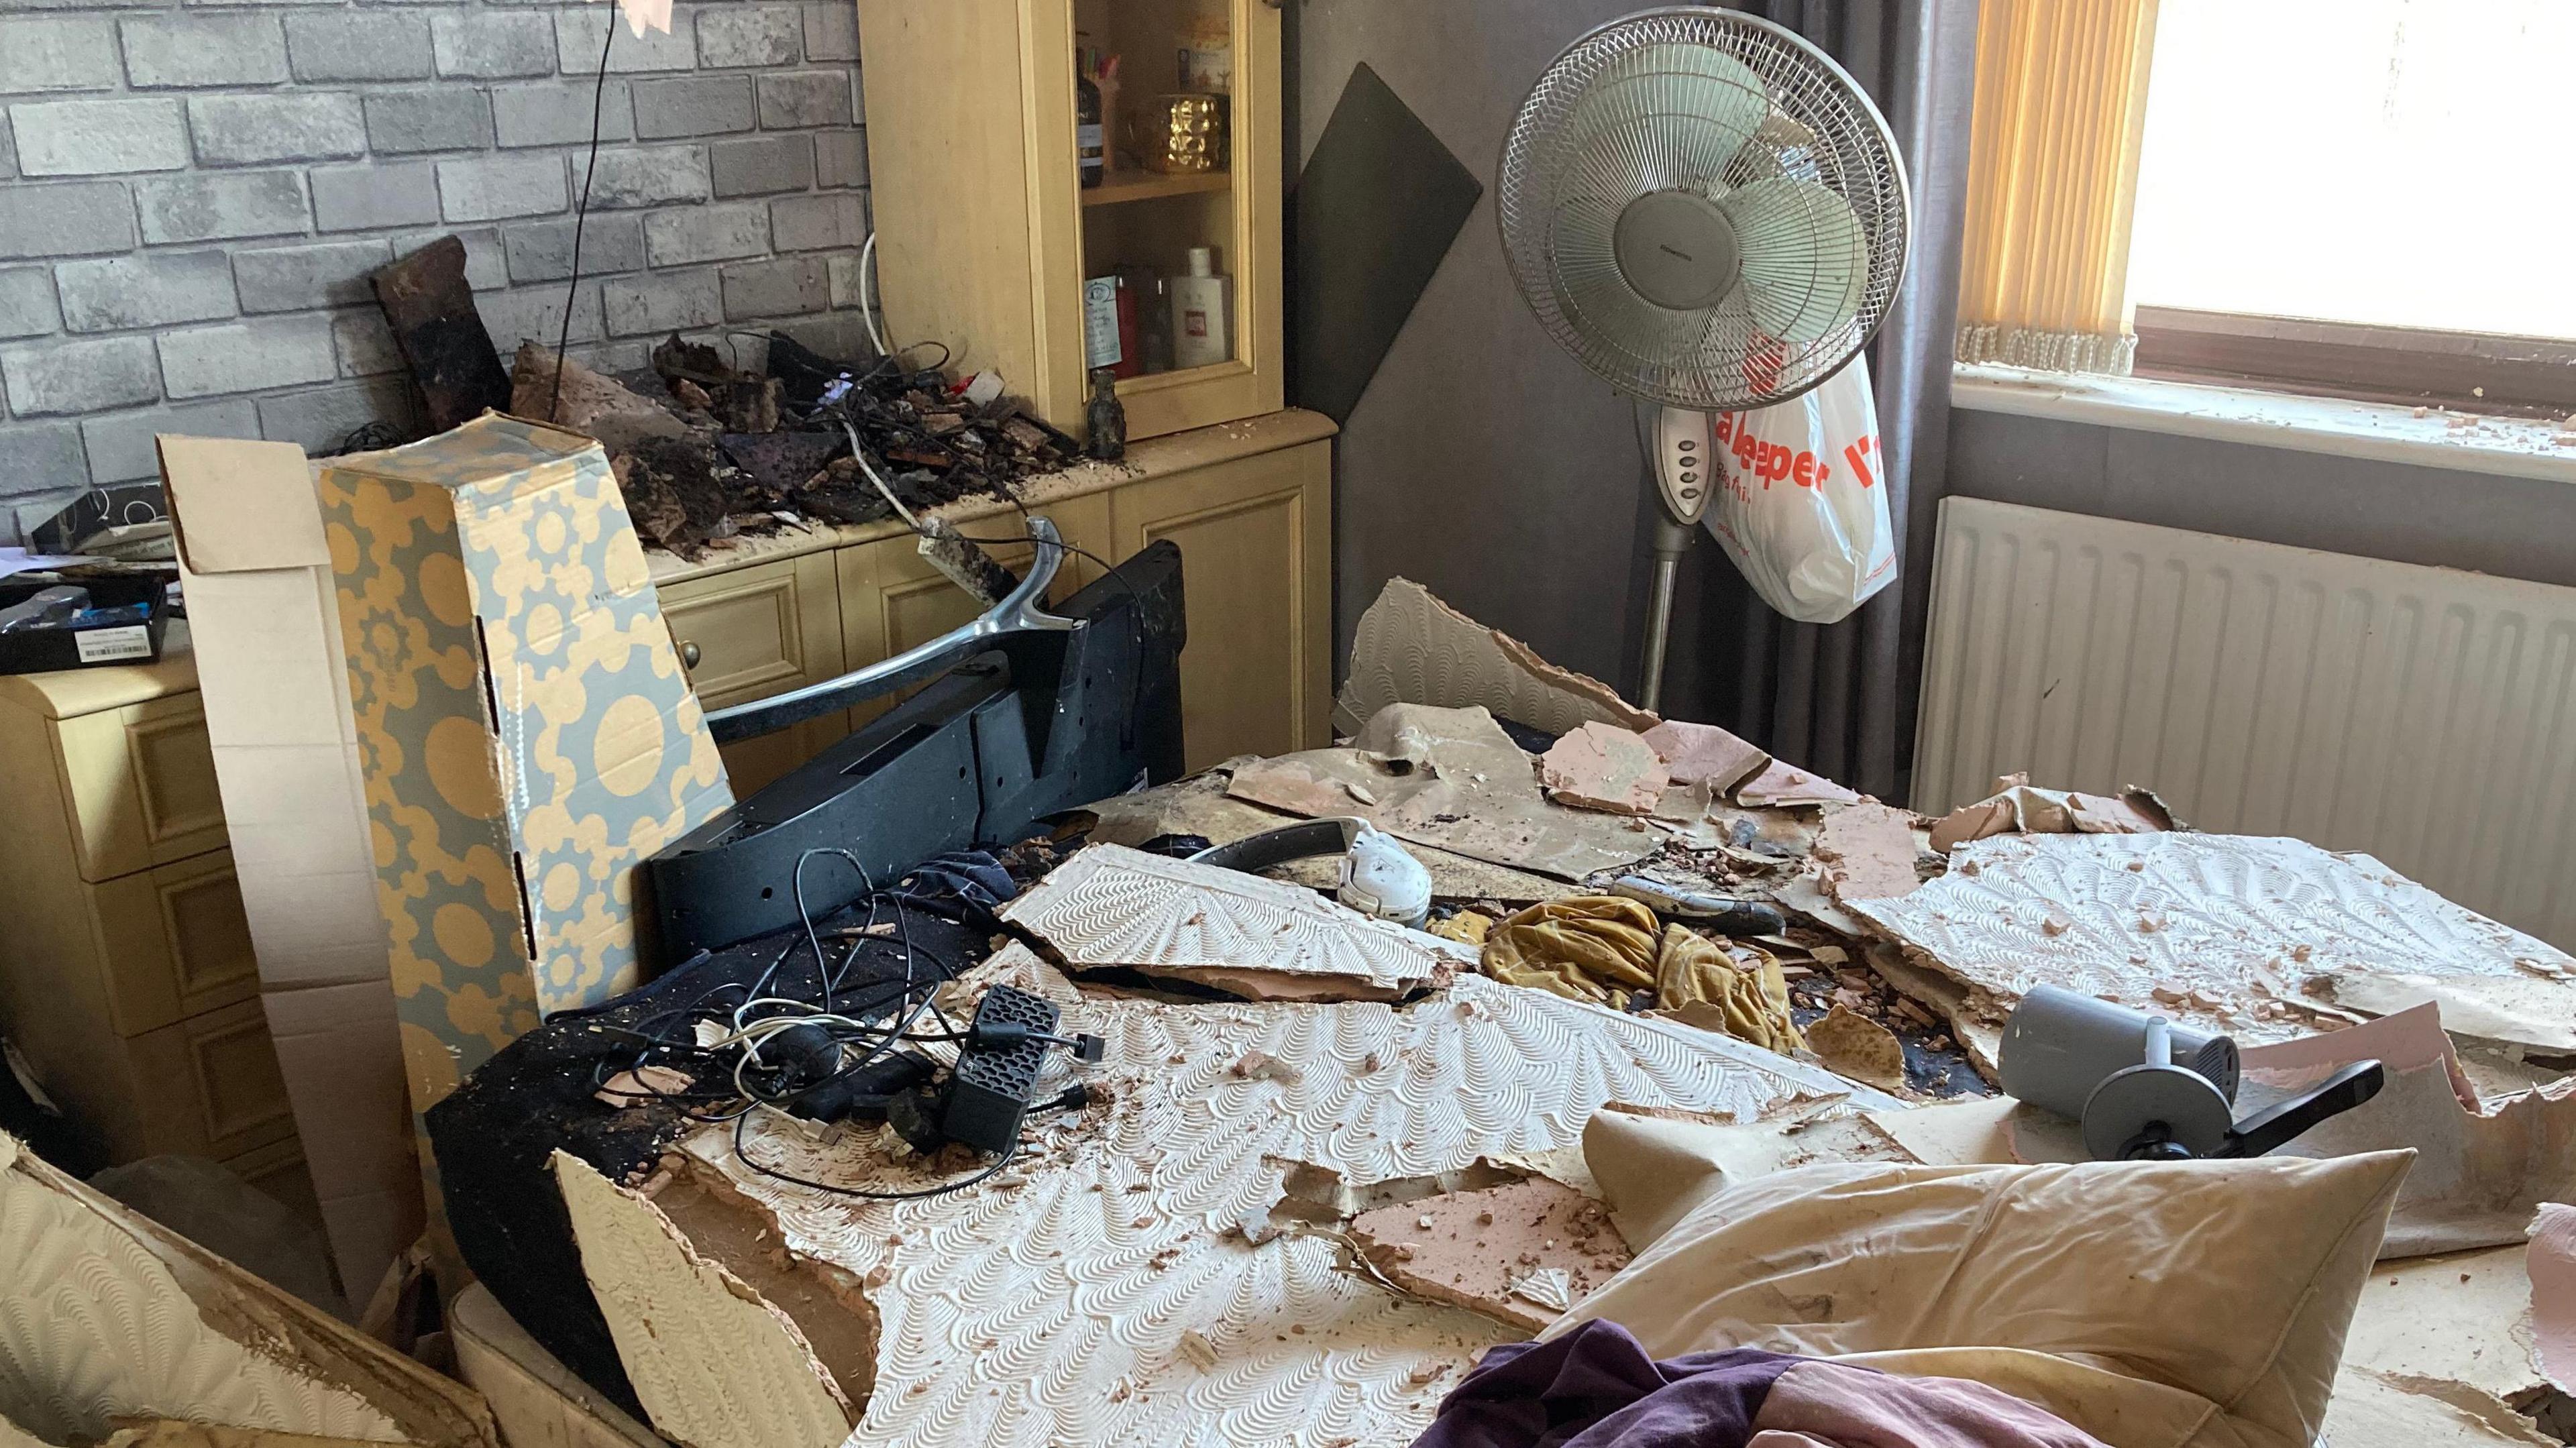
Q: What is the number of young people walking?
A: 0